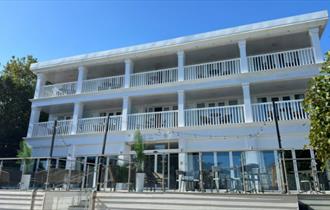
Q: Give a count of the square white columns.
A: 11